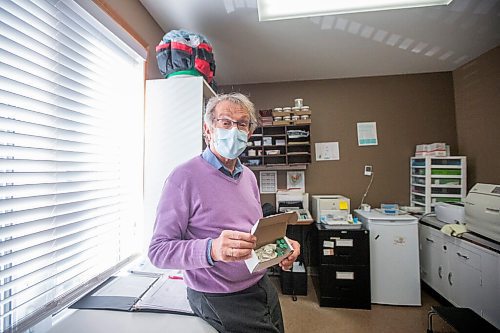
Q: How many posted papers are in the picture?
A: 4